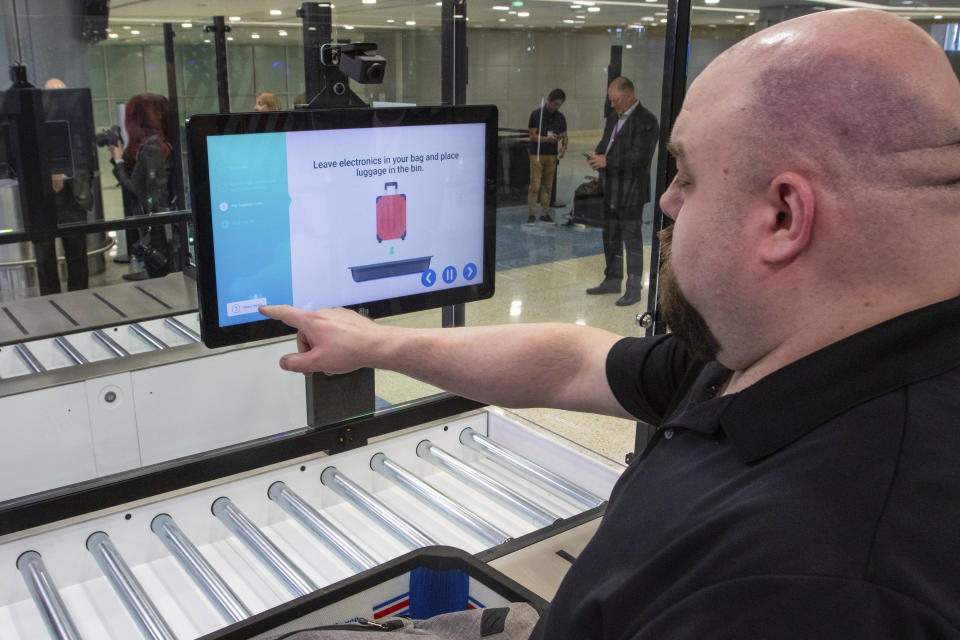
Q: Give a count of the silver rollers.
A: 14